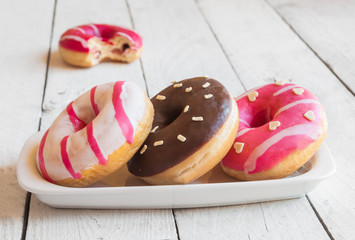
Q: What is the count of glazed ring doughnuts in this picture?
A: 4